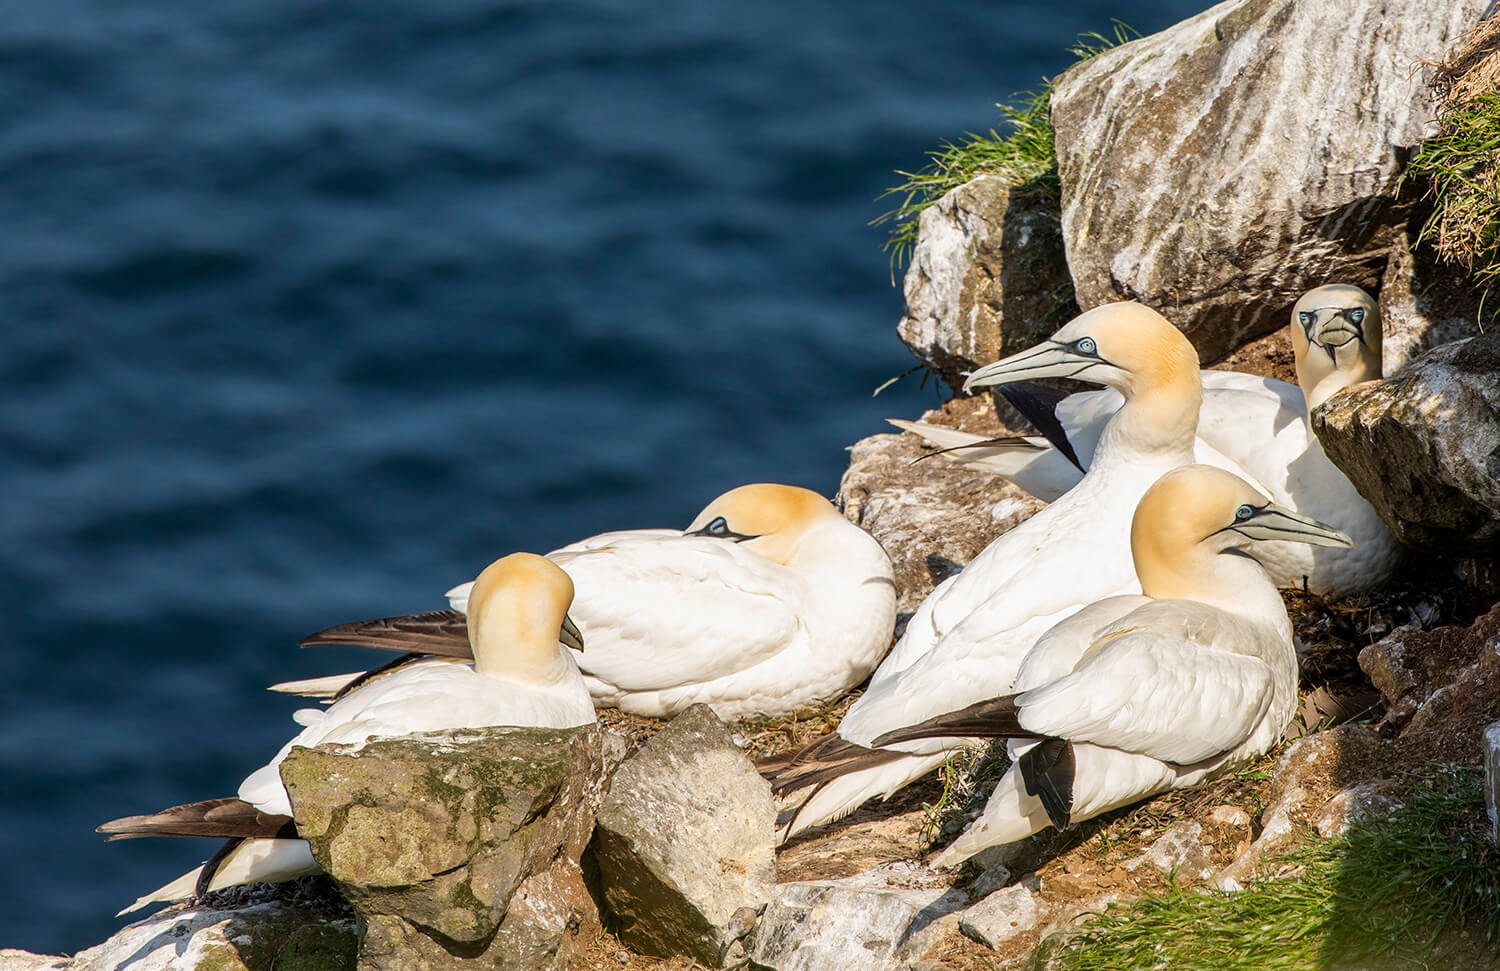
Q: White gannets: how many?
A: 5